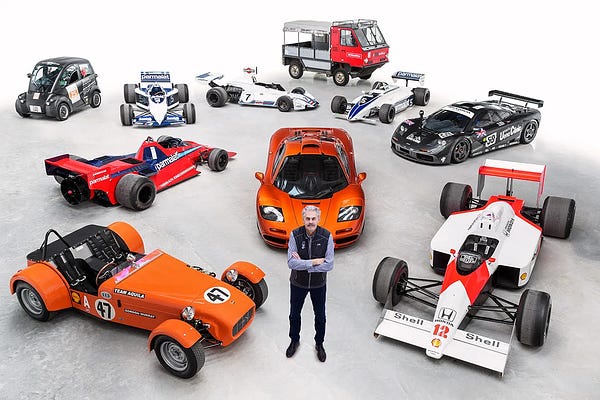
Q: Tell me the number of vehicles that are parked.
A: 10